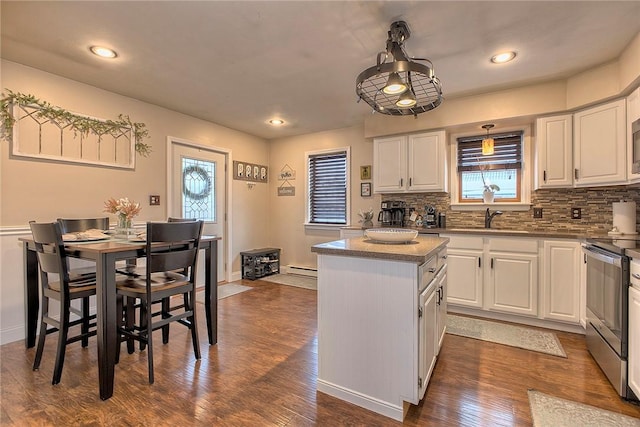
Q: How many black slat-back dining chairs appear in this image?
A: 4